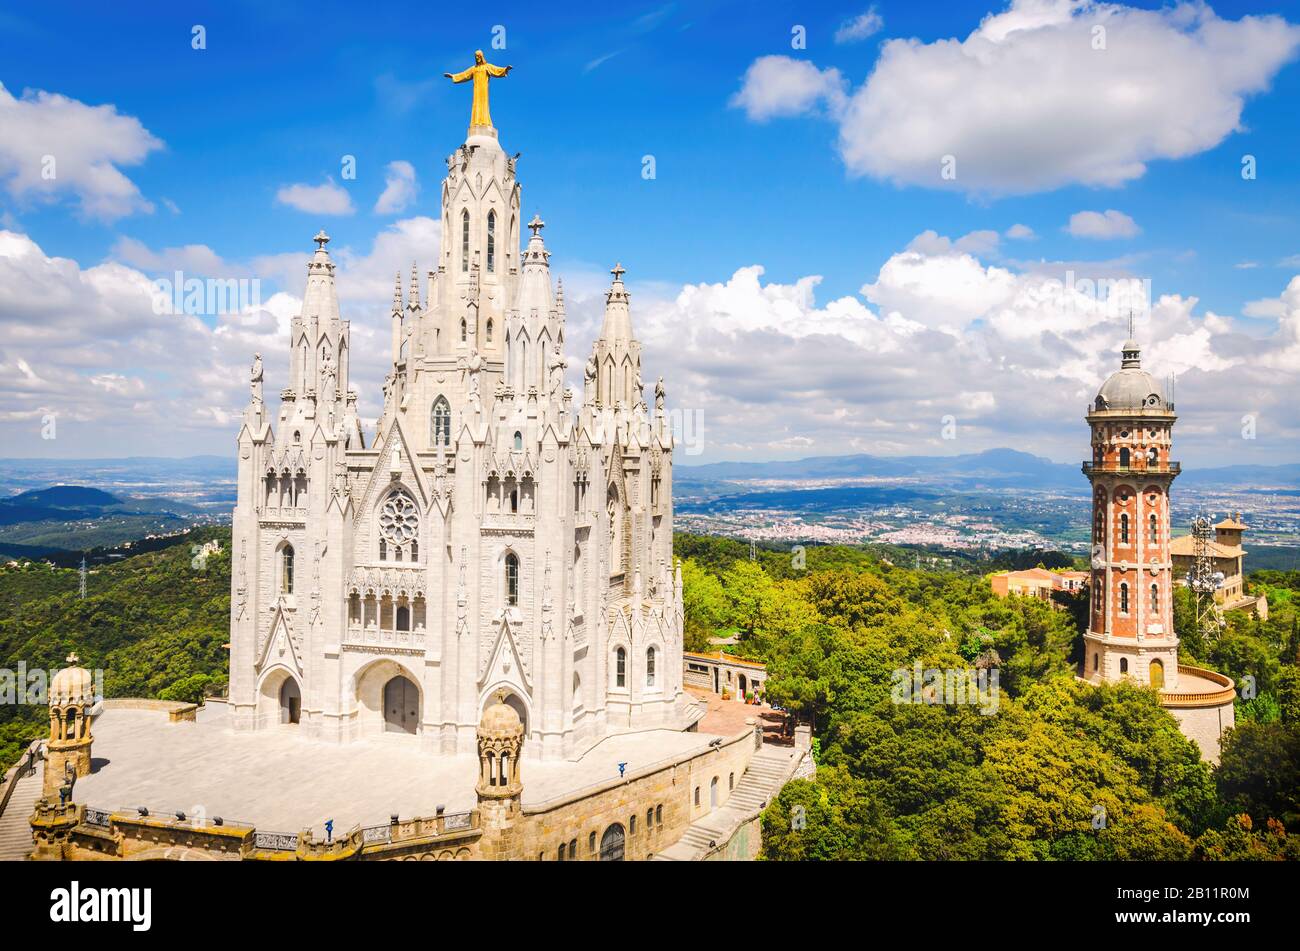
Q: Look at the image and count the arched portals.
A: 3